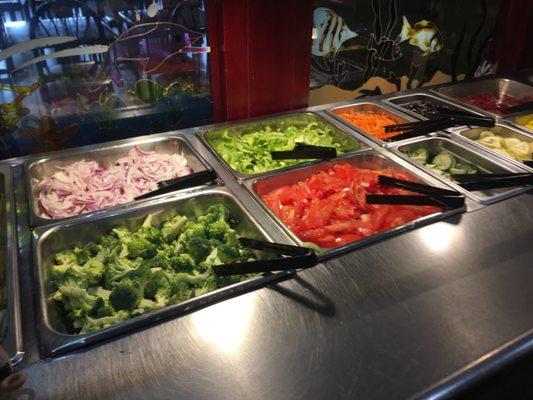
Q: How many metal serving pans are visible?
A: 11